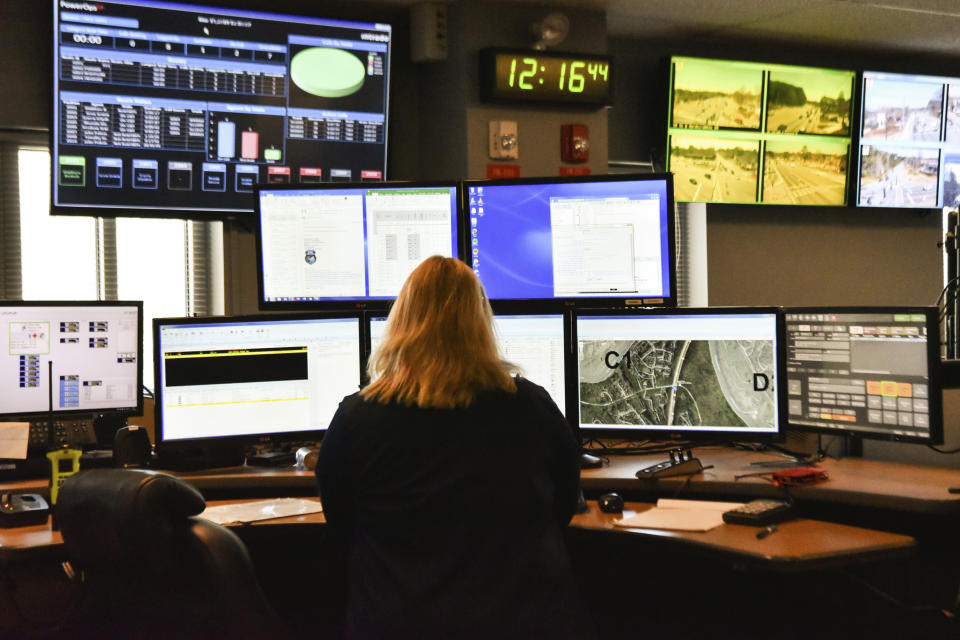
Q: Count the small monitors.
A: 7